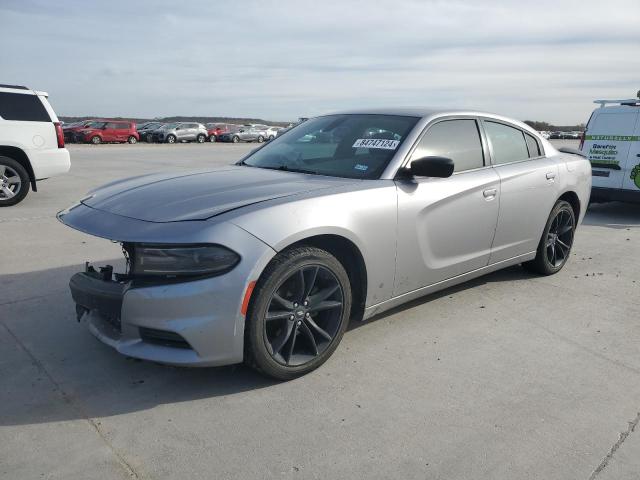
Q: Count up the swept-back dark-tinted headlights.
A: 1